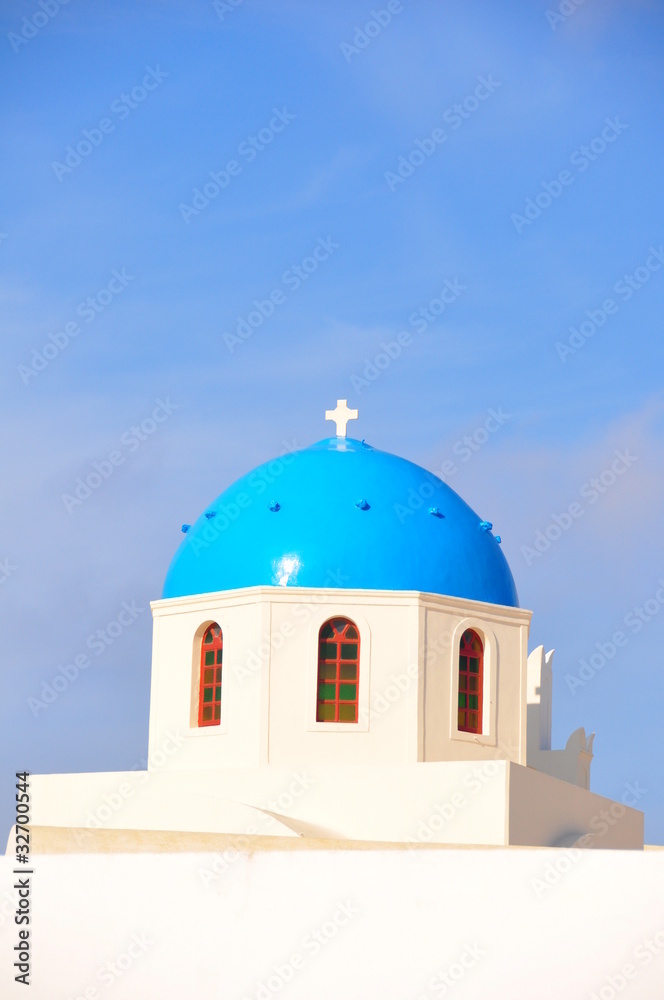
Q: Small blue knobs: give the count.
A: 7